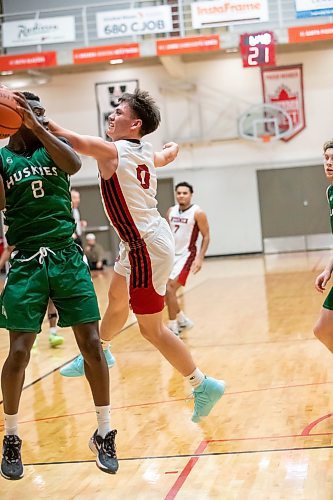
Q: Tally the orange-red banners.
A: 4